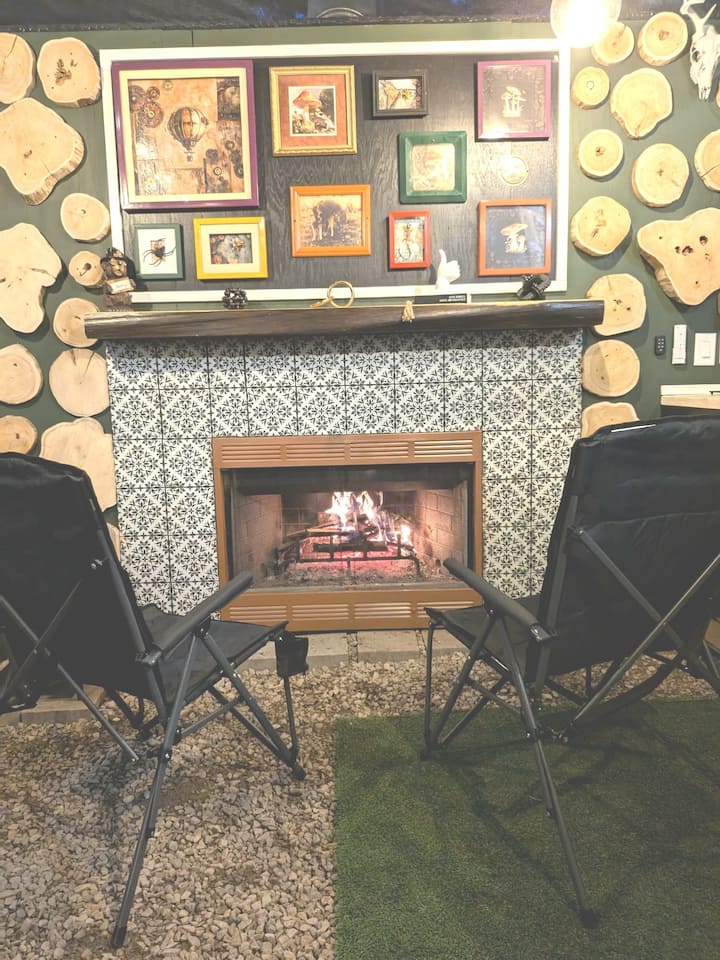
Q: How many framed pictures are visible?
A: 10